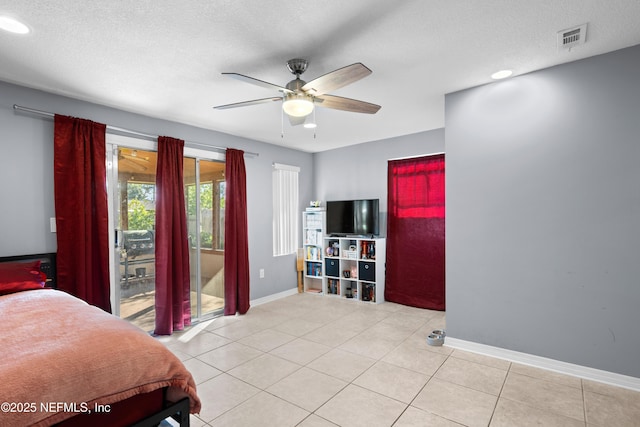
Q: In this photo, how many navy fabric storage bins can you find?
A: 2